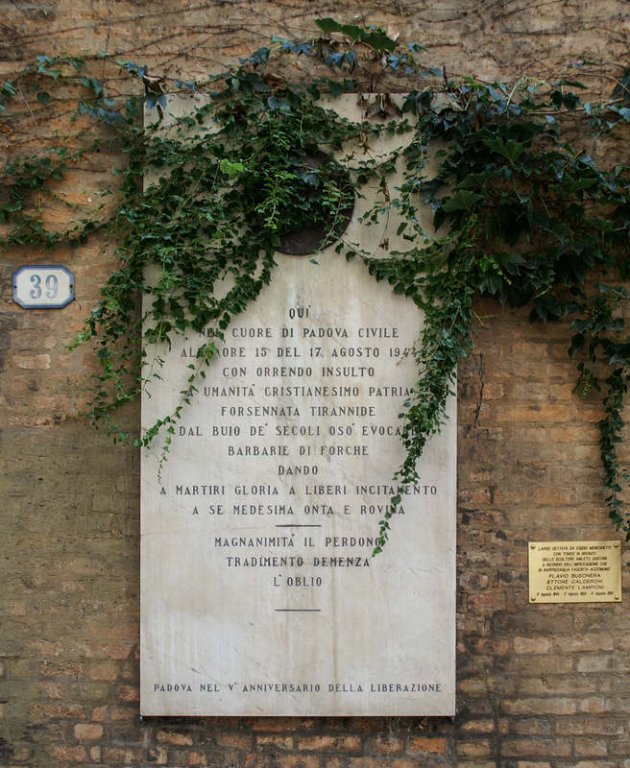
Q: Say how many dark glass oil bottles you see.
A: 0